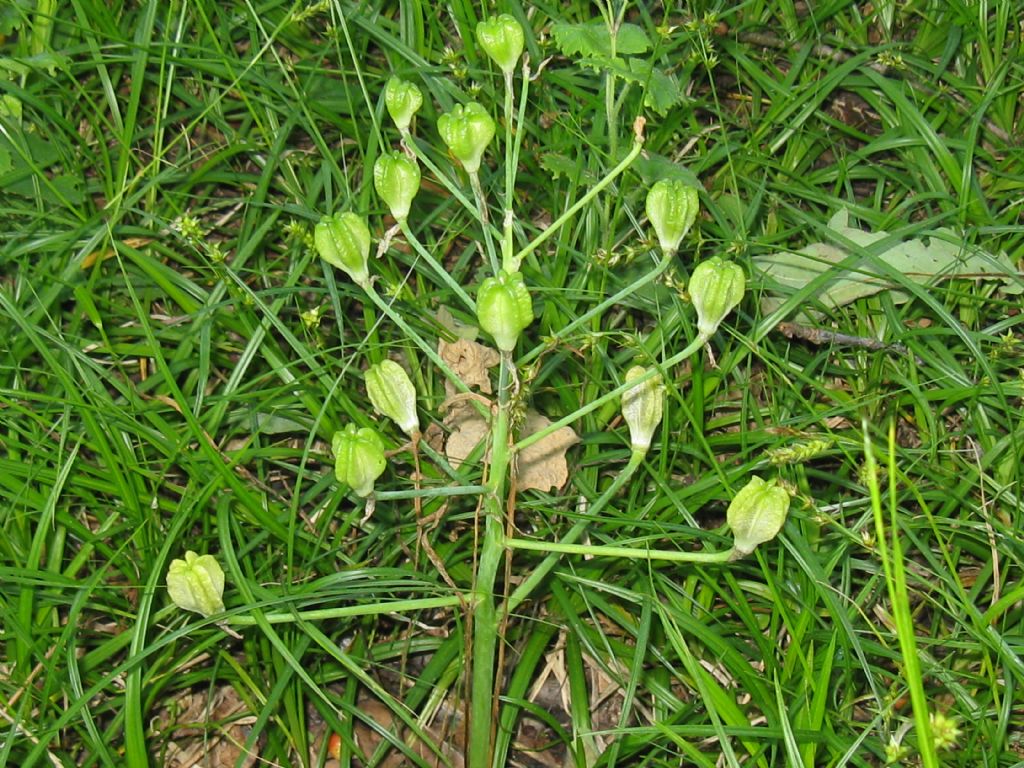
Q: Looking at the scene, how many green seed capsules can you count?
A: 13